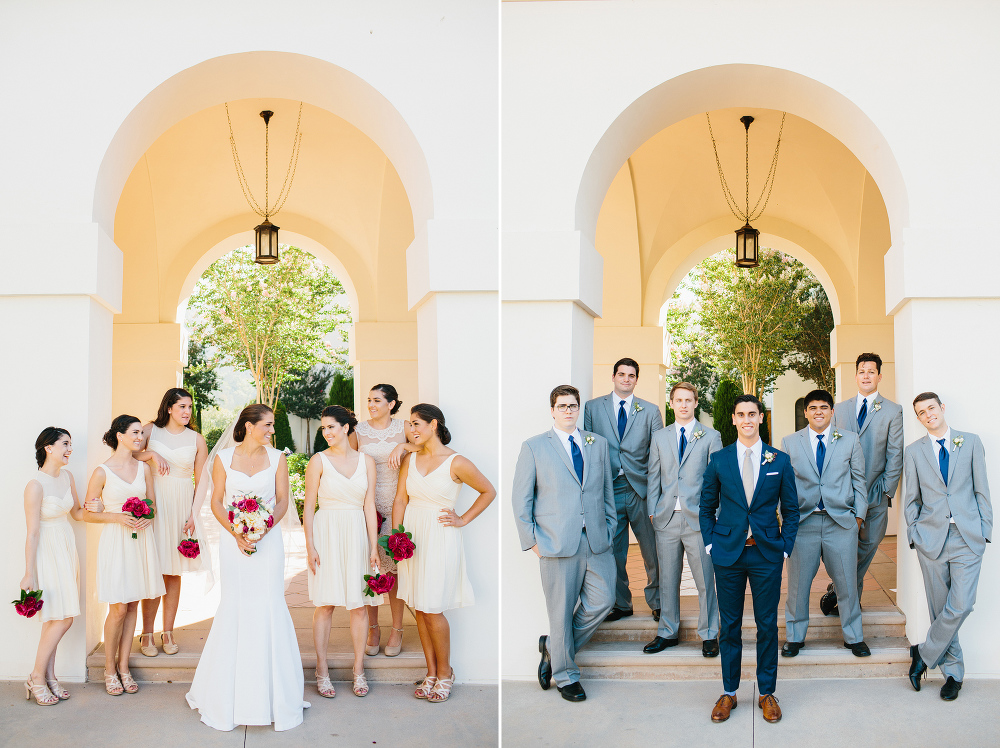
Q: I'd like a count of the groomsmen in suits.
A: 6